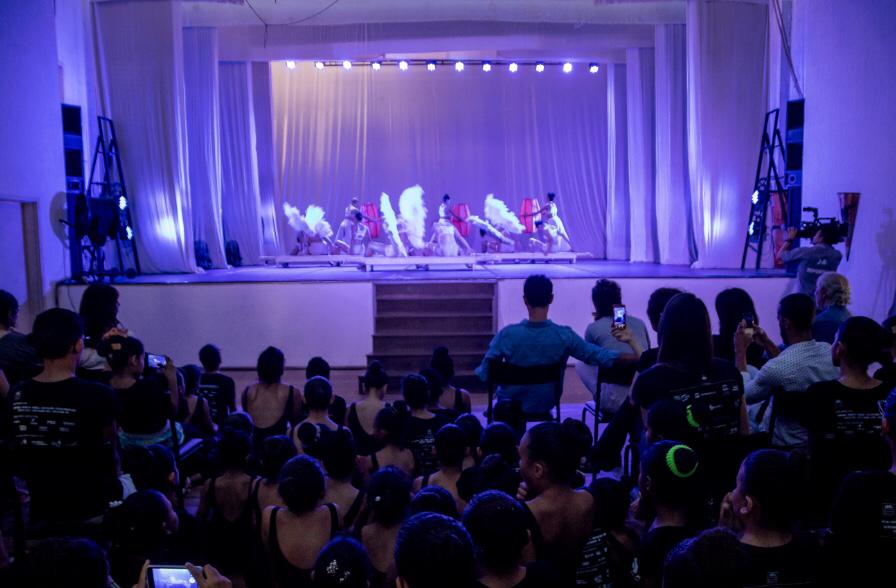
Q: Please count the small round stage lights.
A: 12